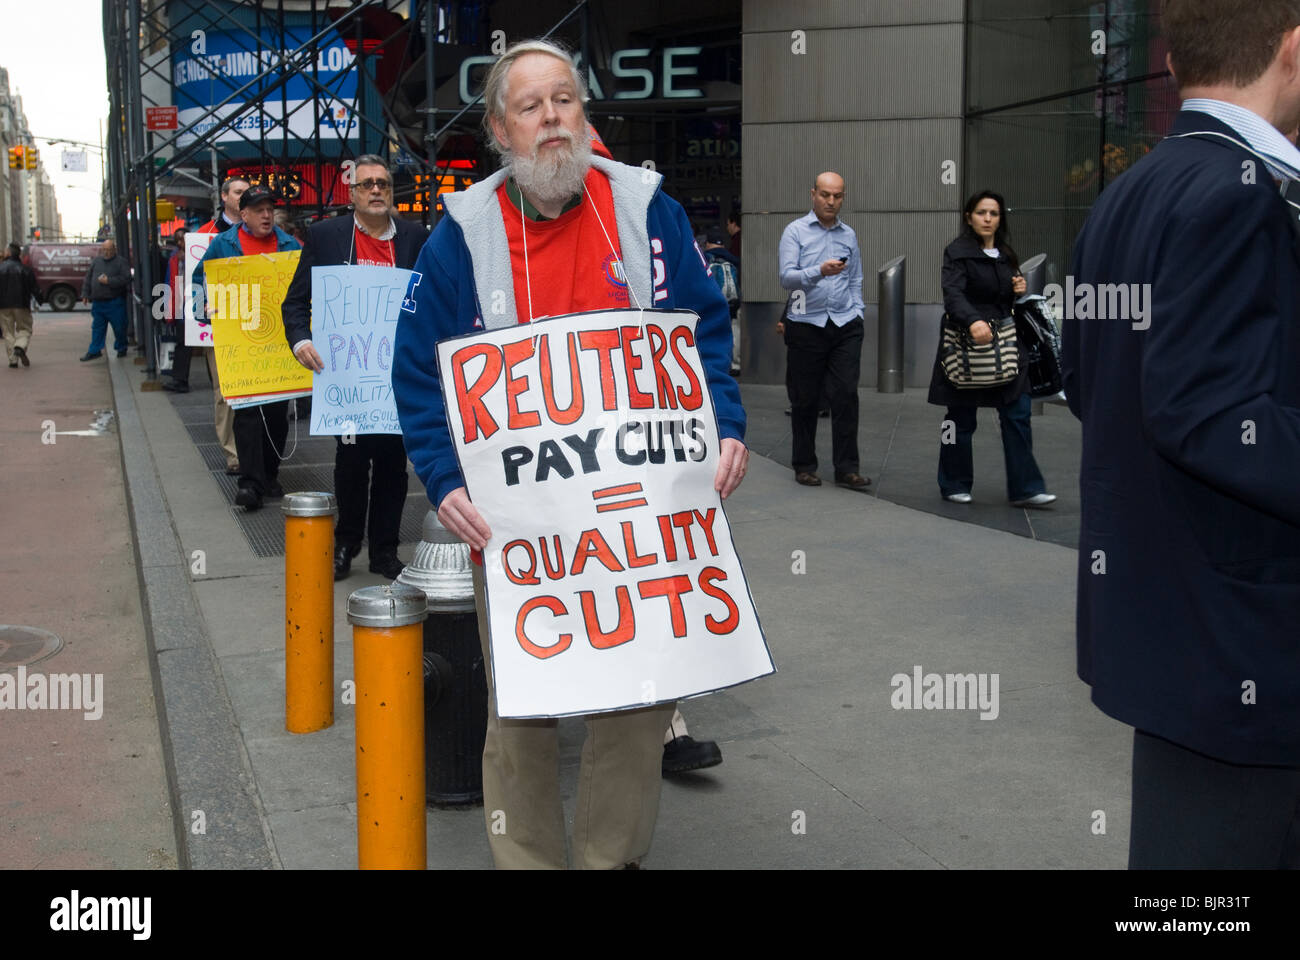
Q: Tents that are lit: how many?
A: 0